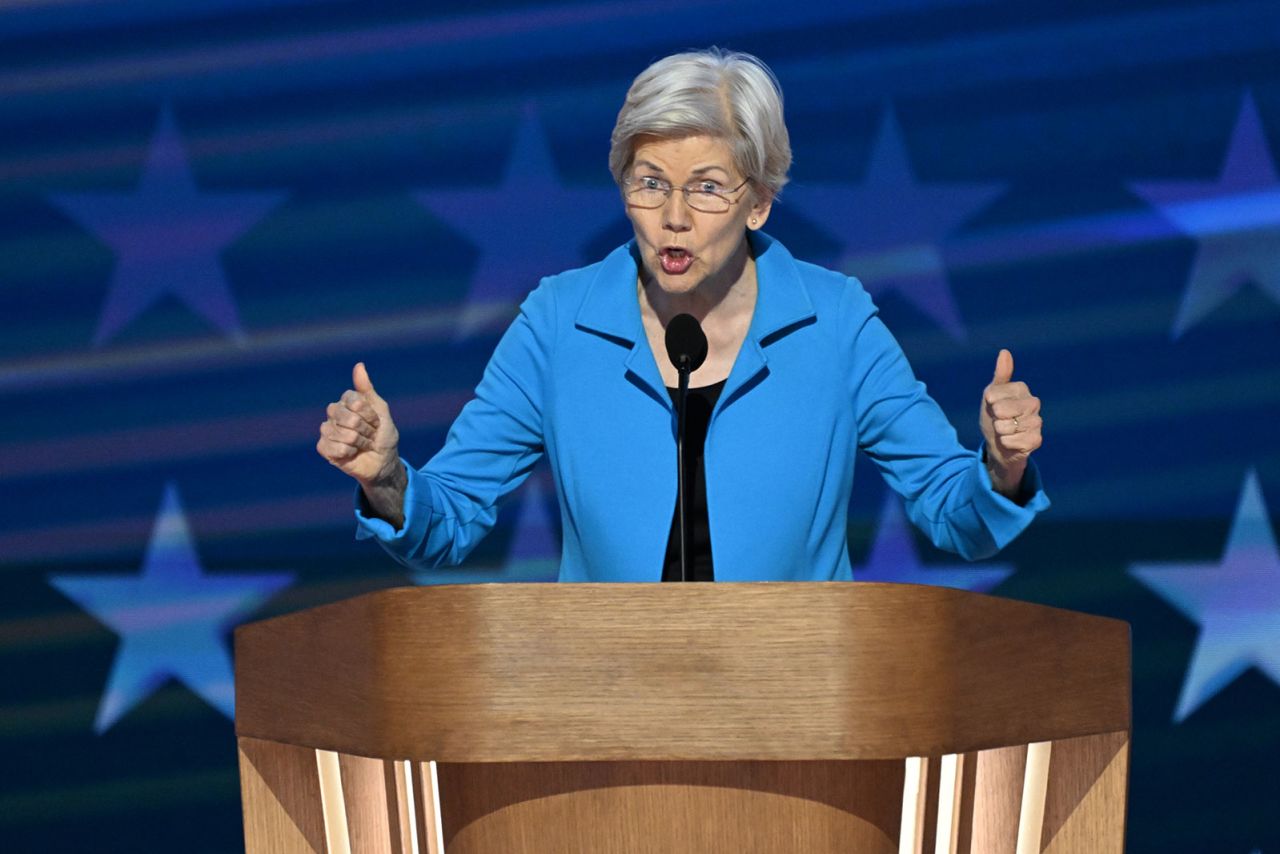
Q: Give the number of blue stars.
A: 8